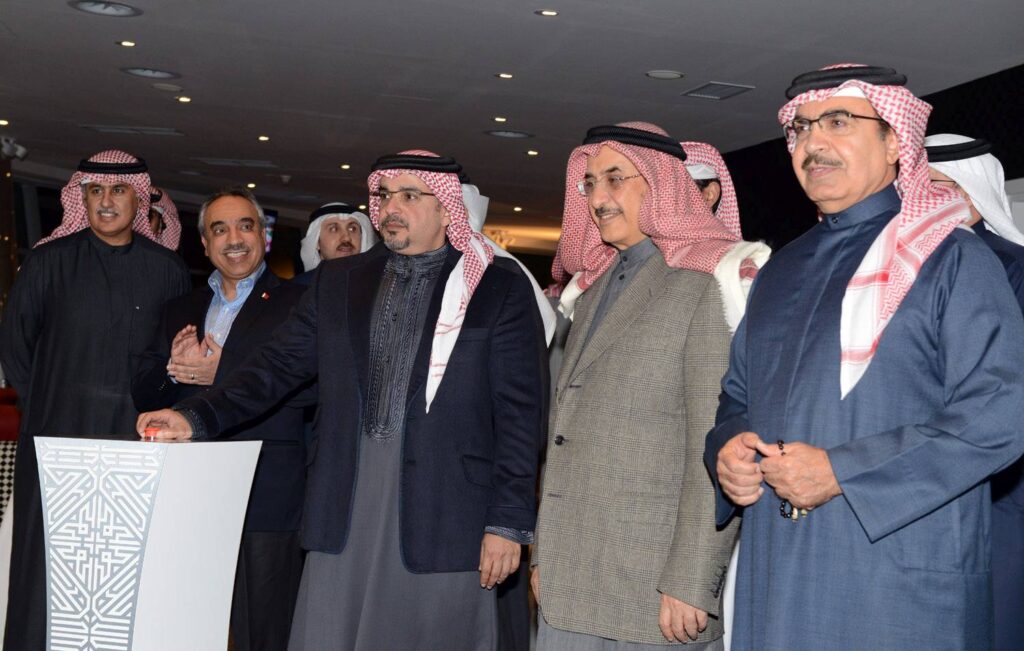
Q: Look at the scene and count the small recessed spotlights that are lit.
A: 12